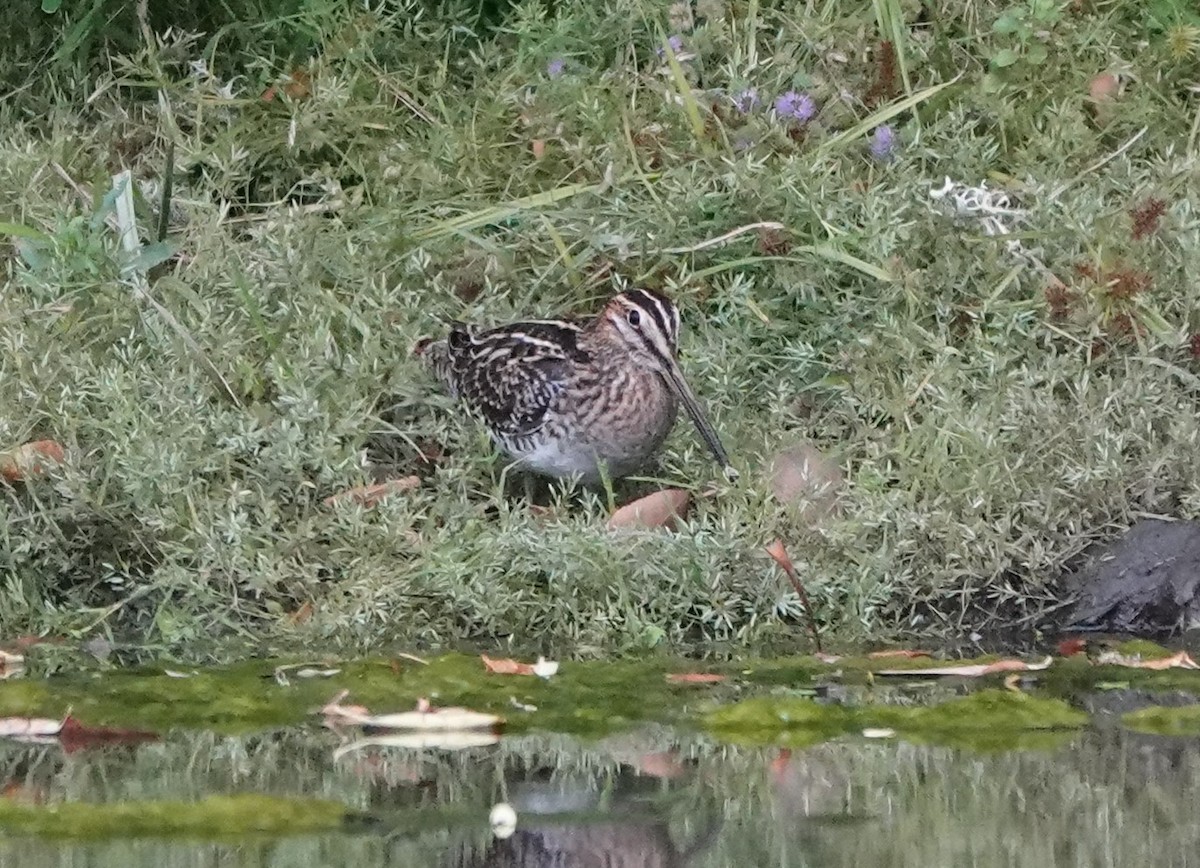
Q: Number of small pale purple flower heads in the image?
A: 5